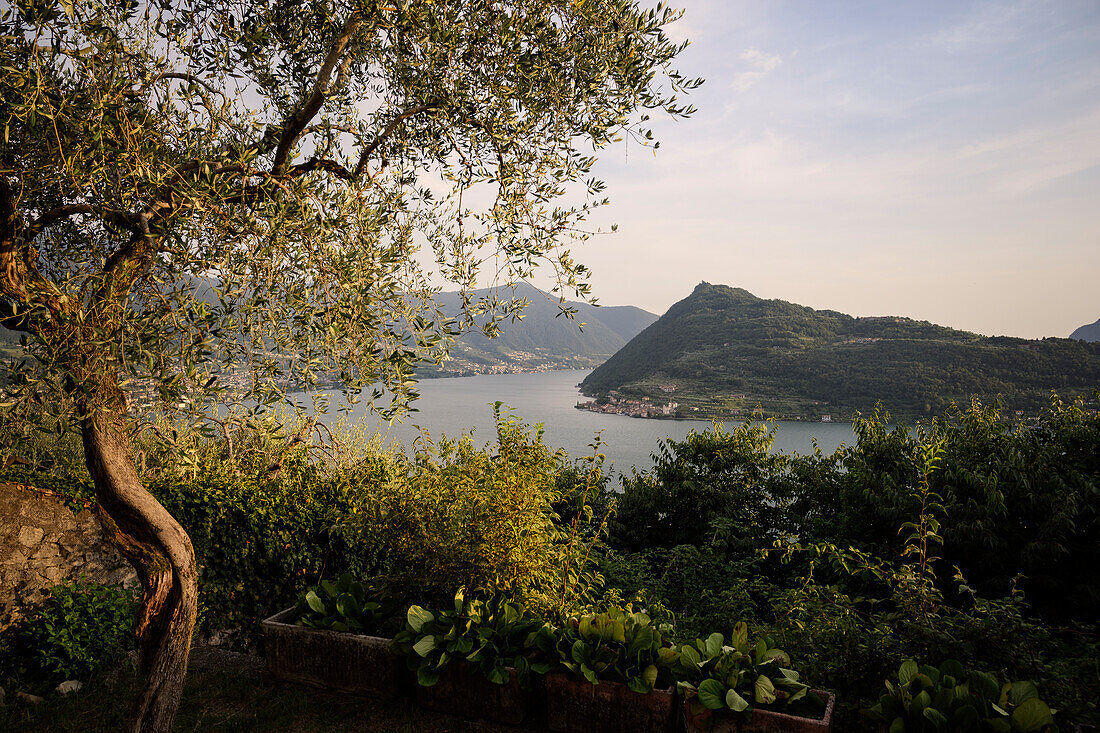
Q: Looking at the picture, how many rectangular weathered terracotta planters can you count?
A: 4